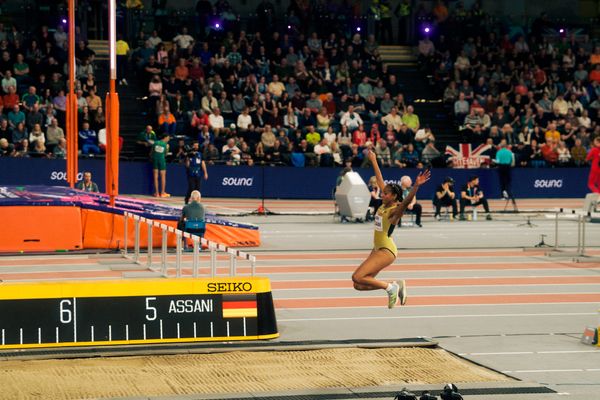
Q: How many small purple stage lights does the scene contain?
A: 6